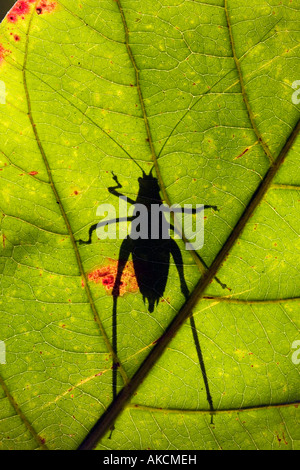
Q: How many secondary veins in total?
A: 7